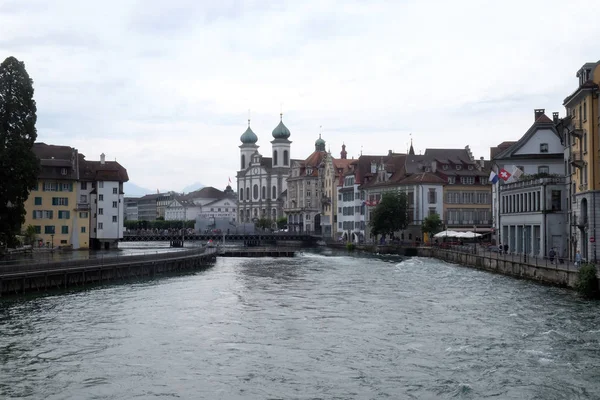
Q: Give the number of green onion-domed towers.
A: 2